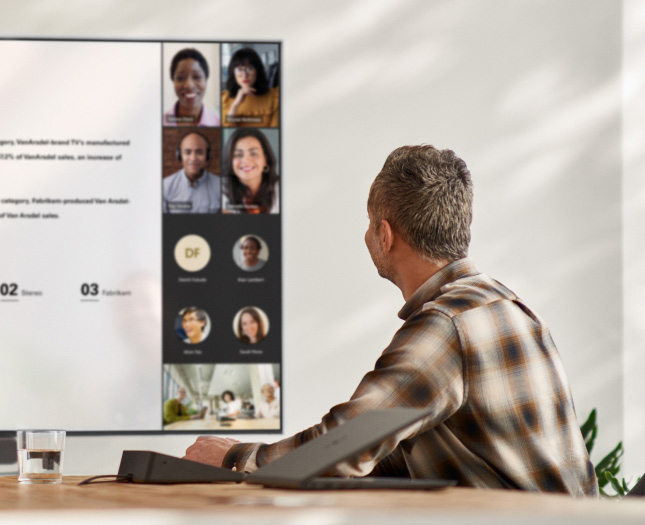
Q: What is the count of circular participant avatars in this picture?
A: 4